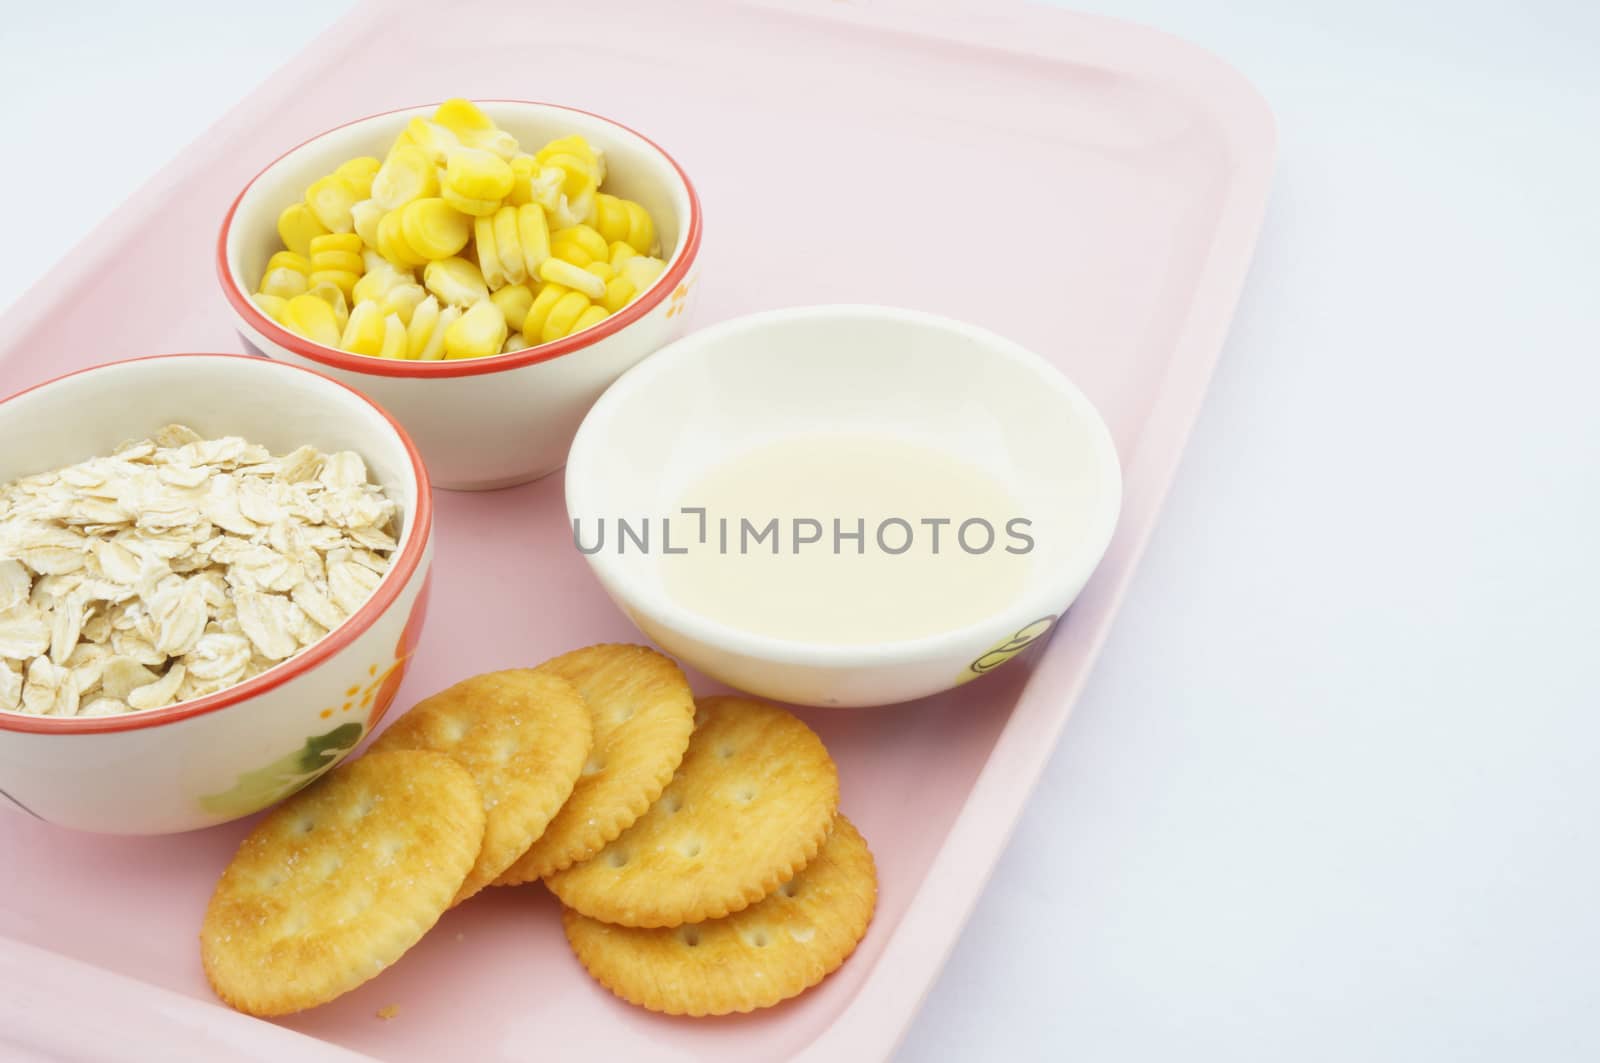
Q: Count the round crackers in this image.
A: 5